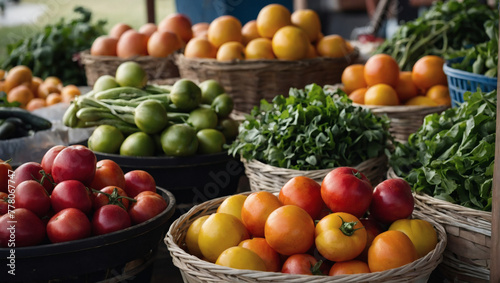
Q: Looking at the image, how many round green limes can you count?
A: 12